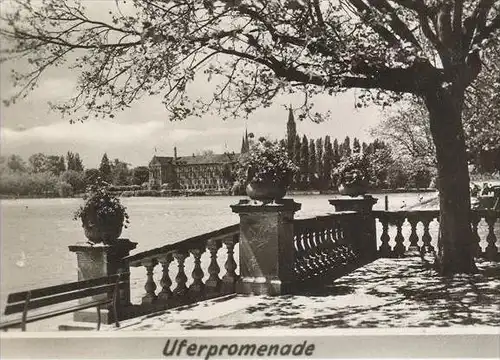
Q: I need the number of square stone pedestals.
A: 3